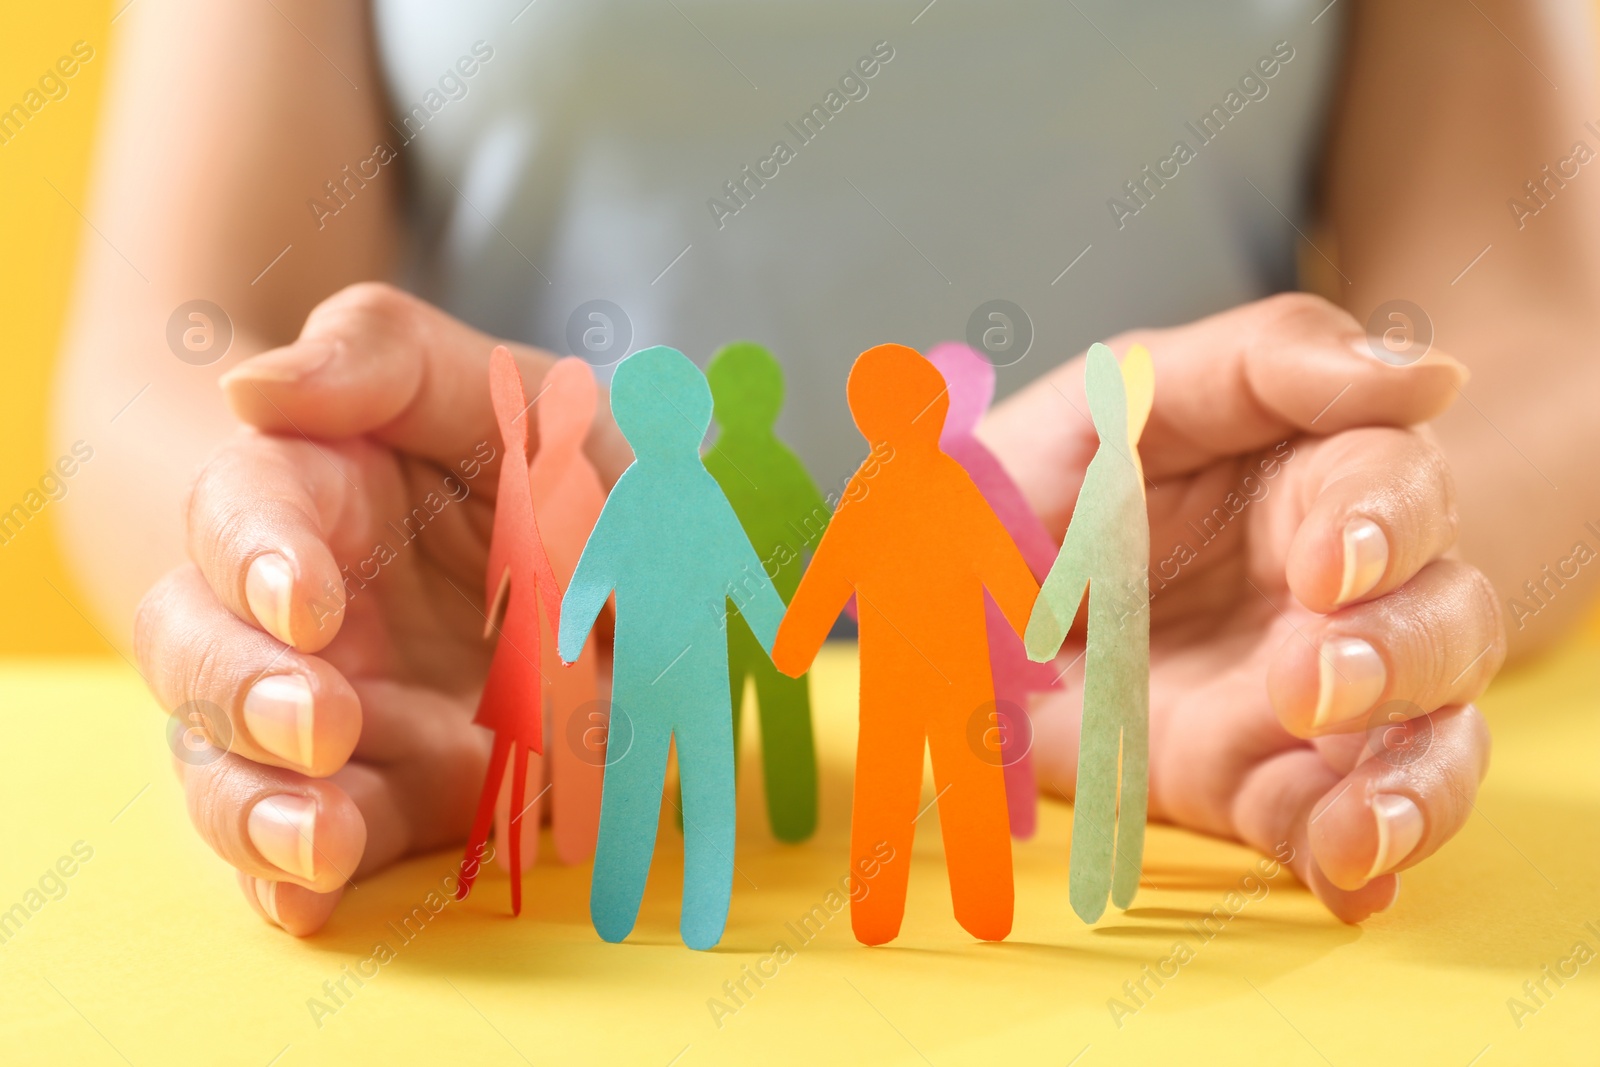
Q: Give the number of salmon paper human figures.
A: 1